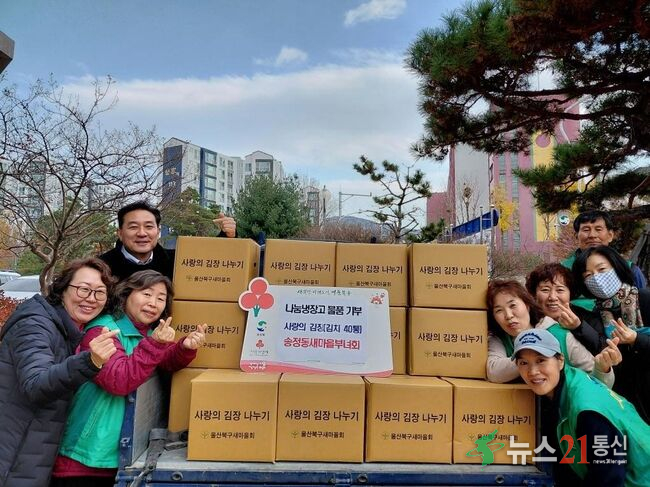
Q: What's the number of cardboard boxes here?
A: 12